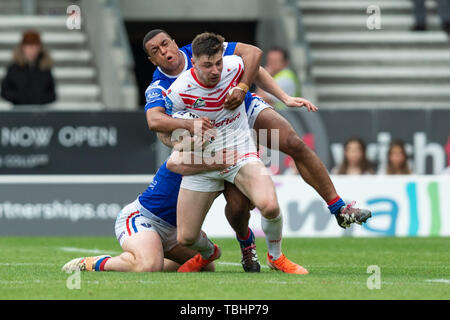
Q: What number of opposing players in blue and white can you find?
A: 2